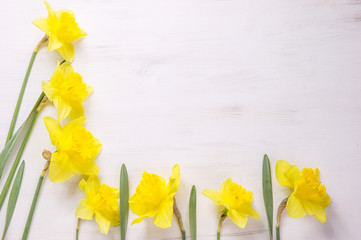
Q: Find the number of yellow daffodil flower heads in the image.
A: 7